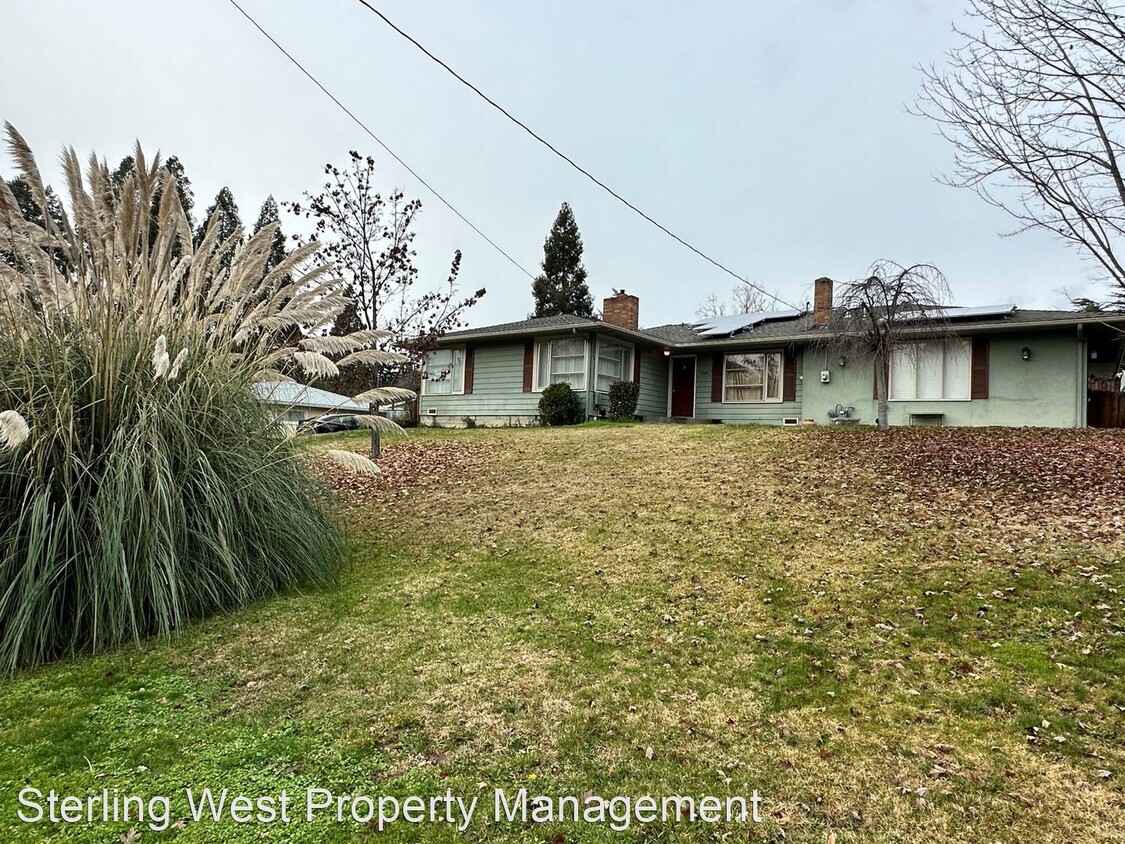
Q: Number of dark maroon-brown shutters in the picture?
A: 7